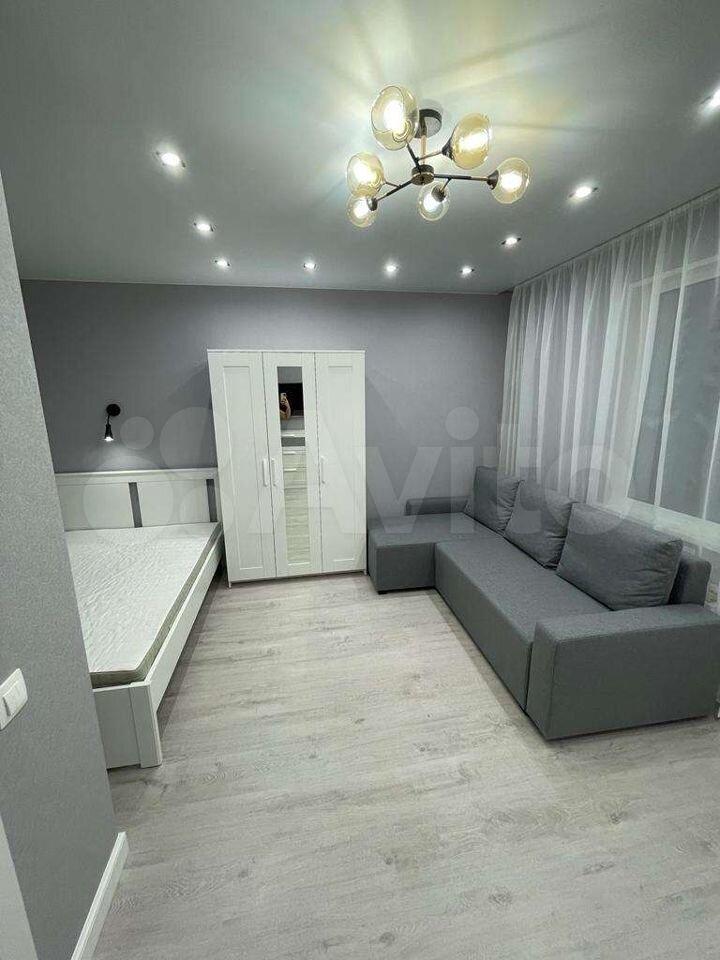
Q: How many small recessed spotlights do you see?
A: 9